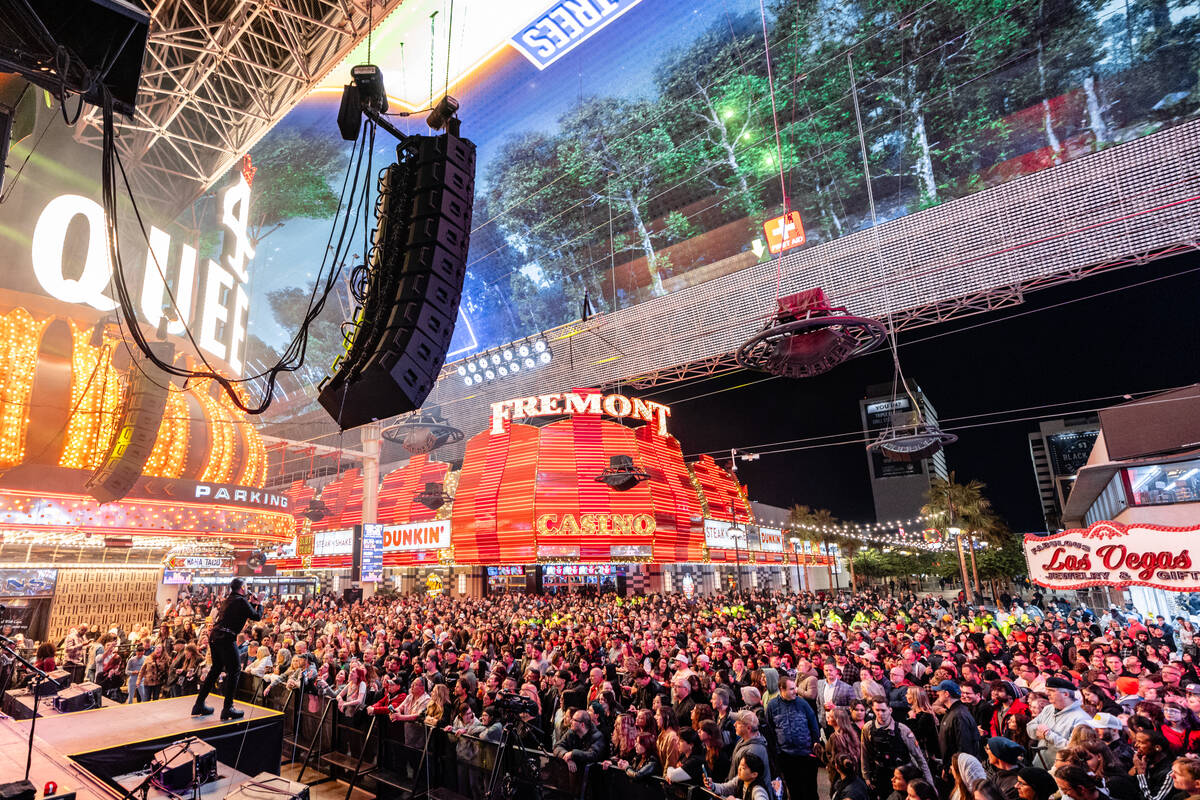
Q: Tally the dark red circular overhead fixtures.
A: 1